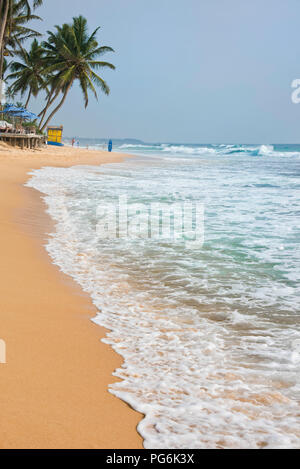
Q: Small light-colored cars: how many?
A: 0